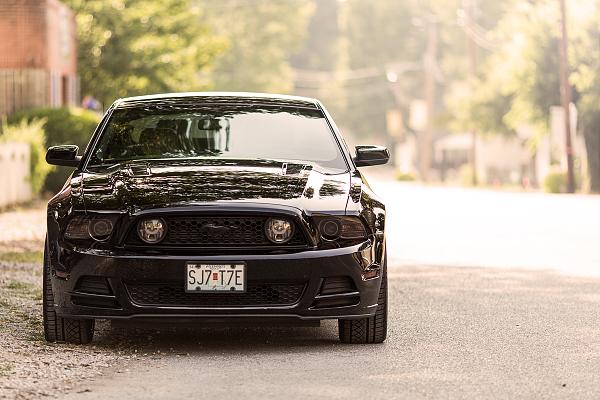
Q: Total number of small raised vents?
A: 2